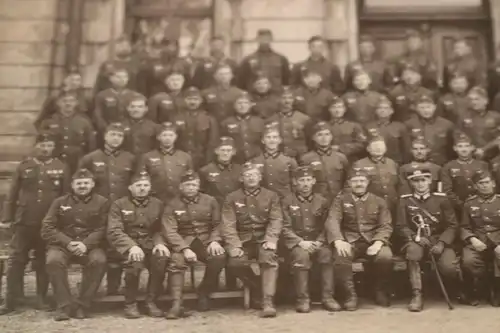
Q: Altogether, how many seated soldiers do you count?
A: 8